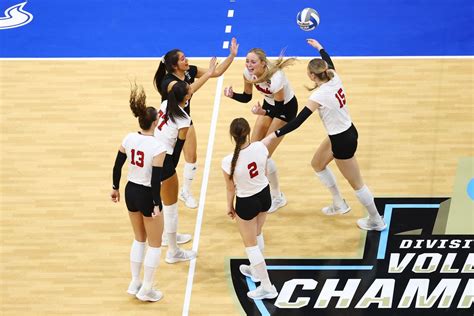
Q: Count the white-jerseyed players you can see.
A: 5